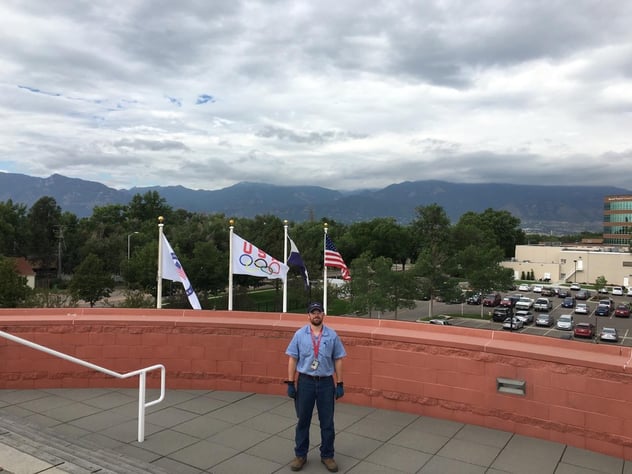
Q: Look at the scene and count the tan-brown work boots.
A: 2